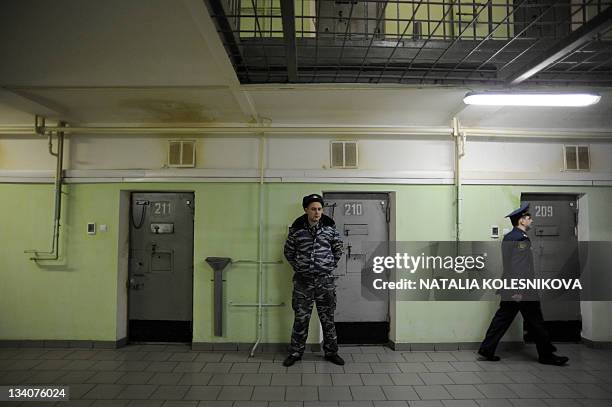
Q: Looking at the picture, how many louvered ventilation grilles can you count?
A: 3